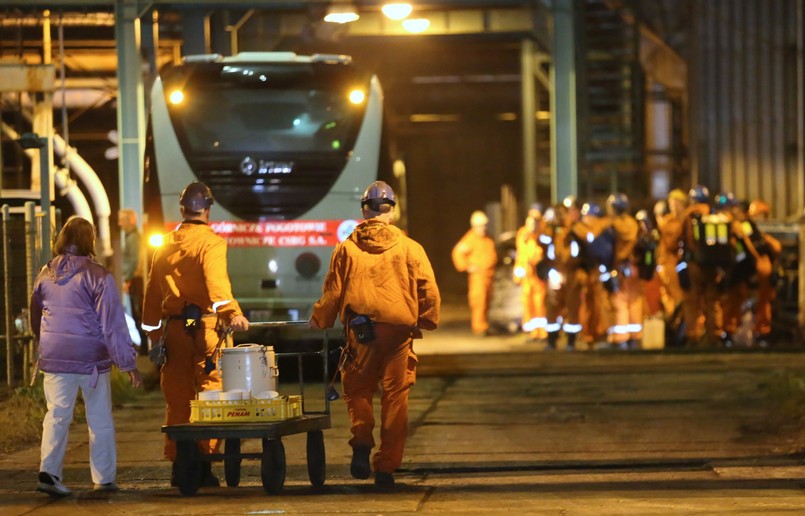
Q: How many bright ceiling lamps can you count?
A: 3